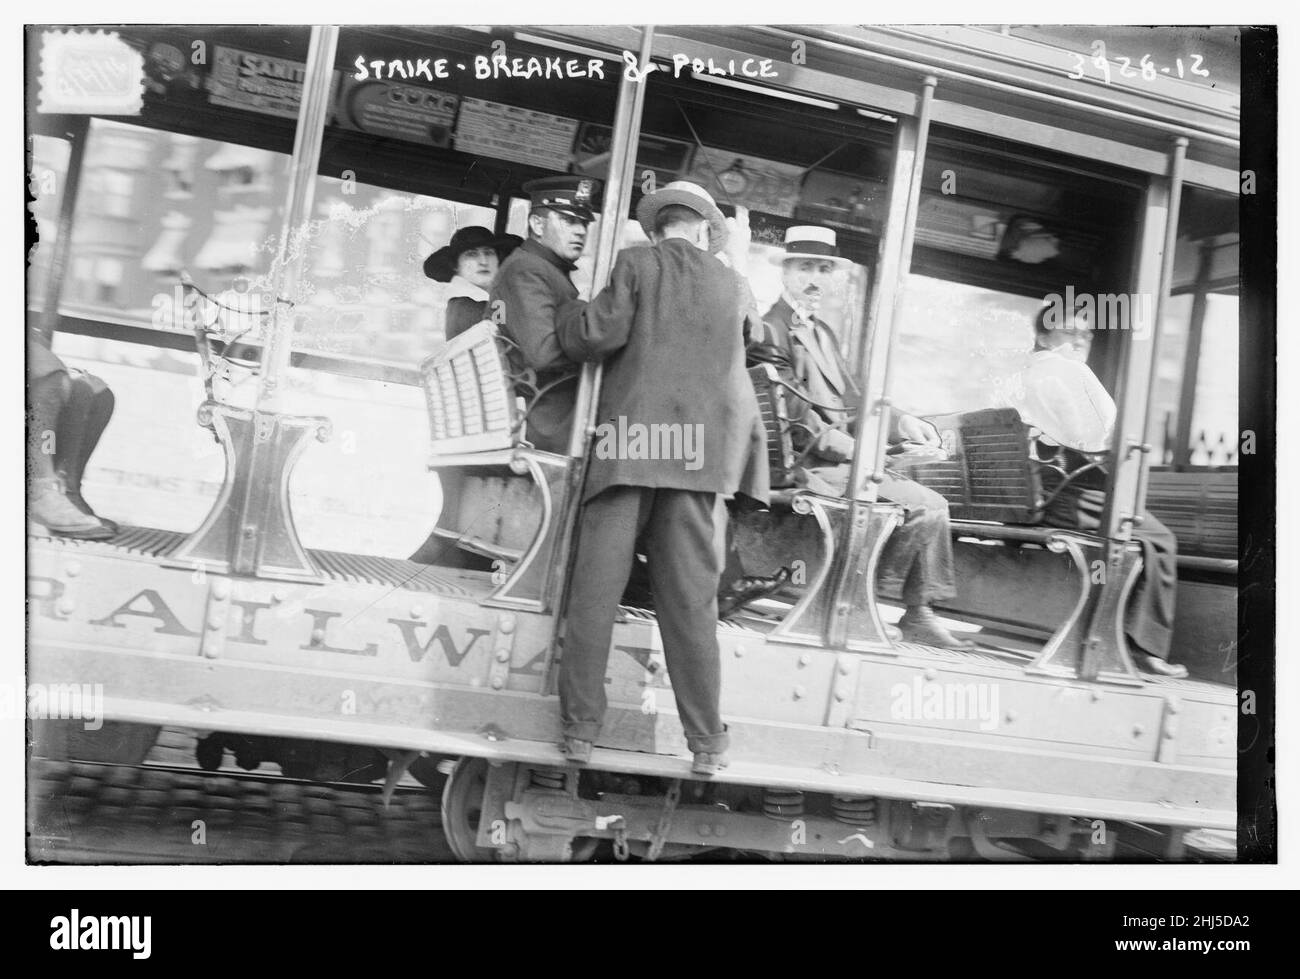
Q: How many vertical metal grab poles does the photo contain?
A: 4